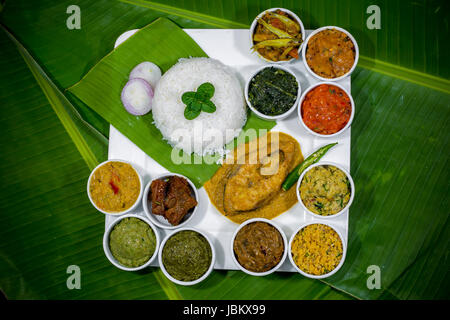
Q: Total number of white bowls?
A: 11